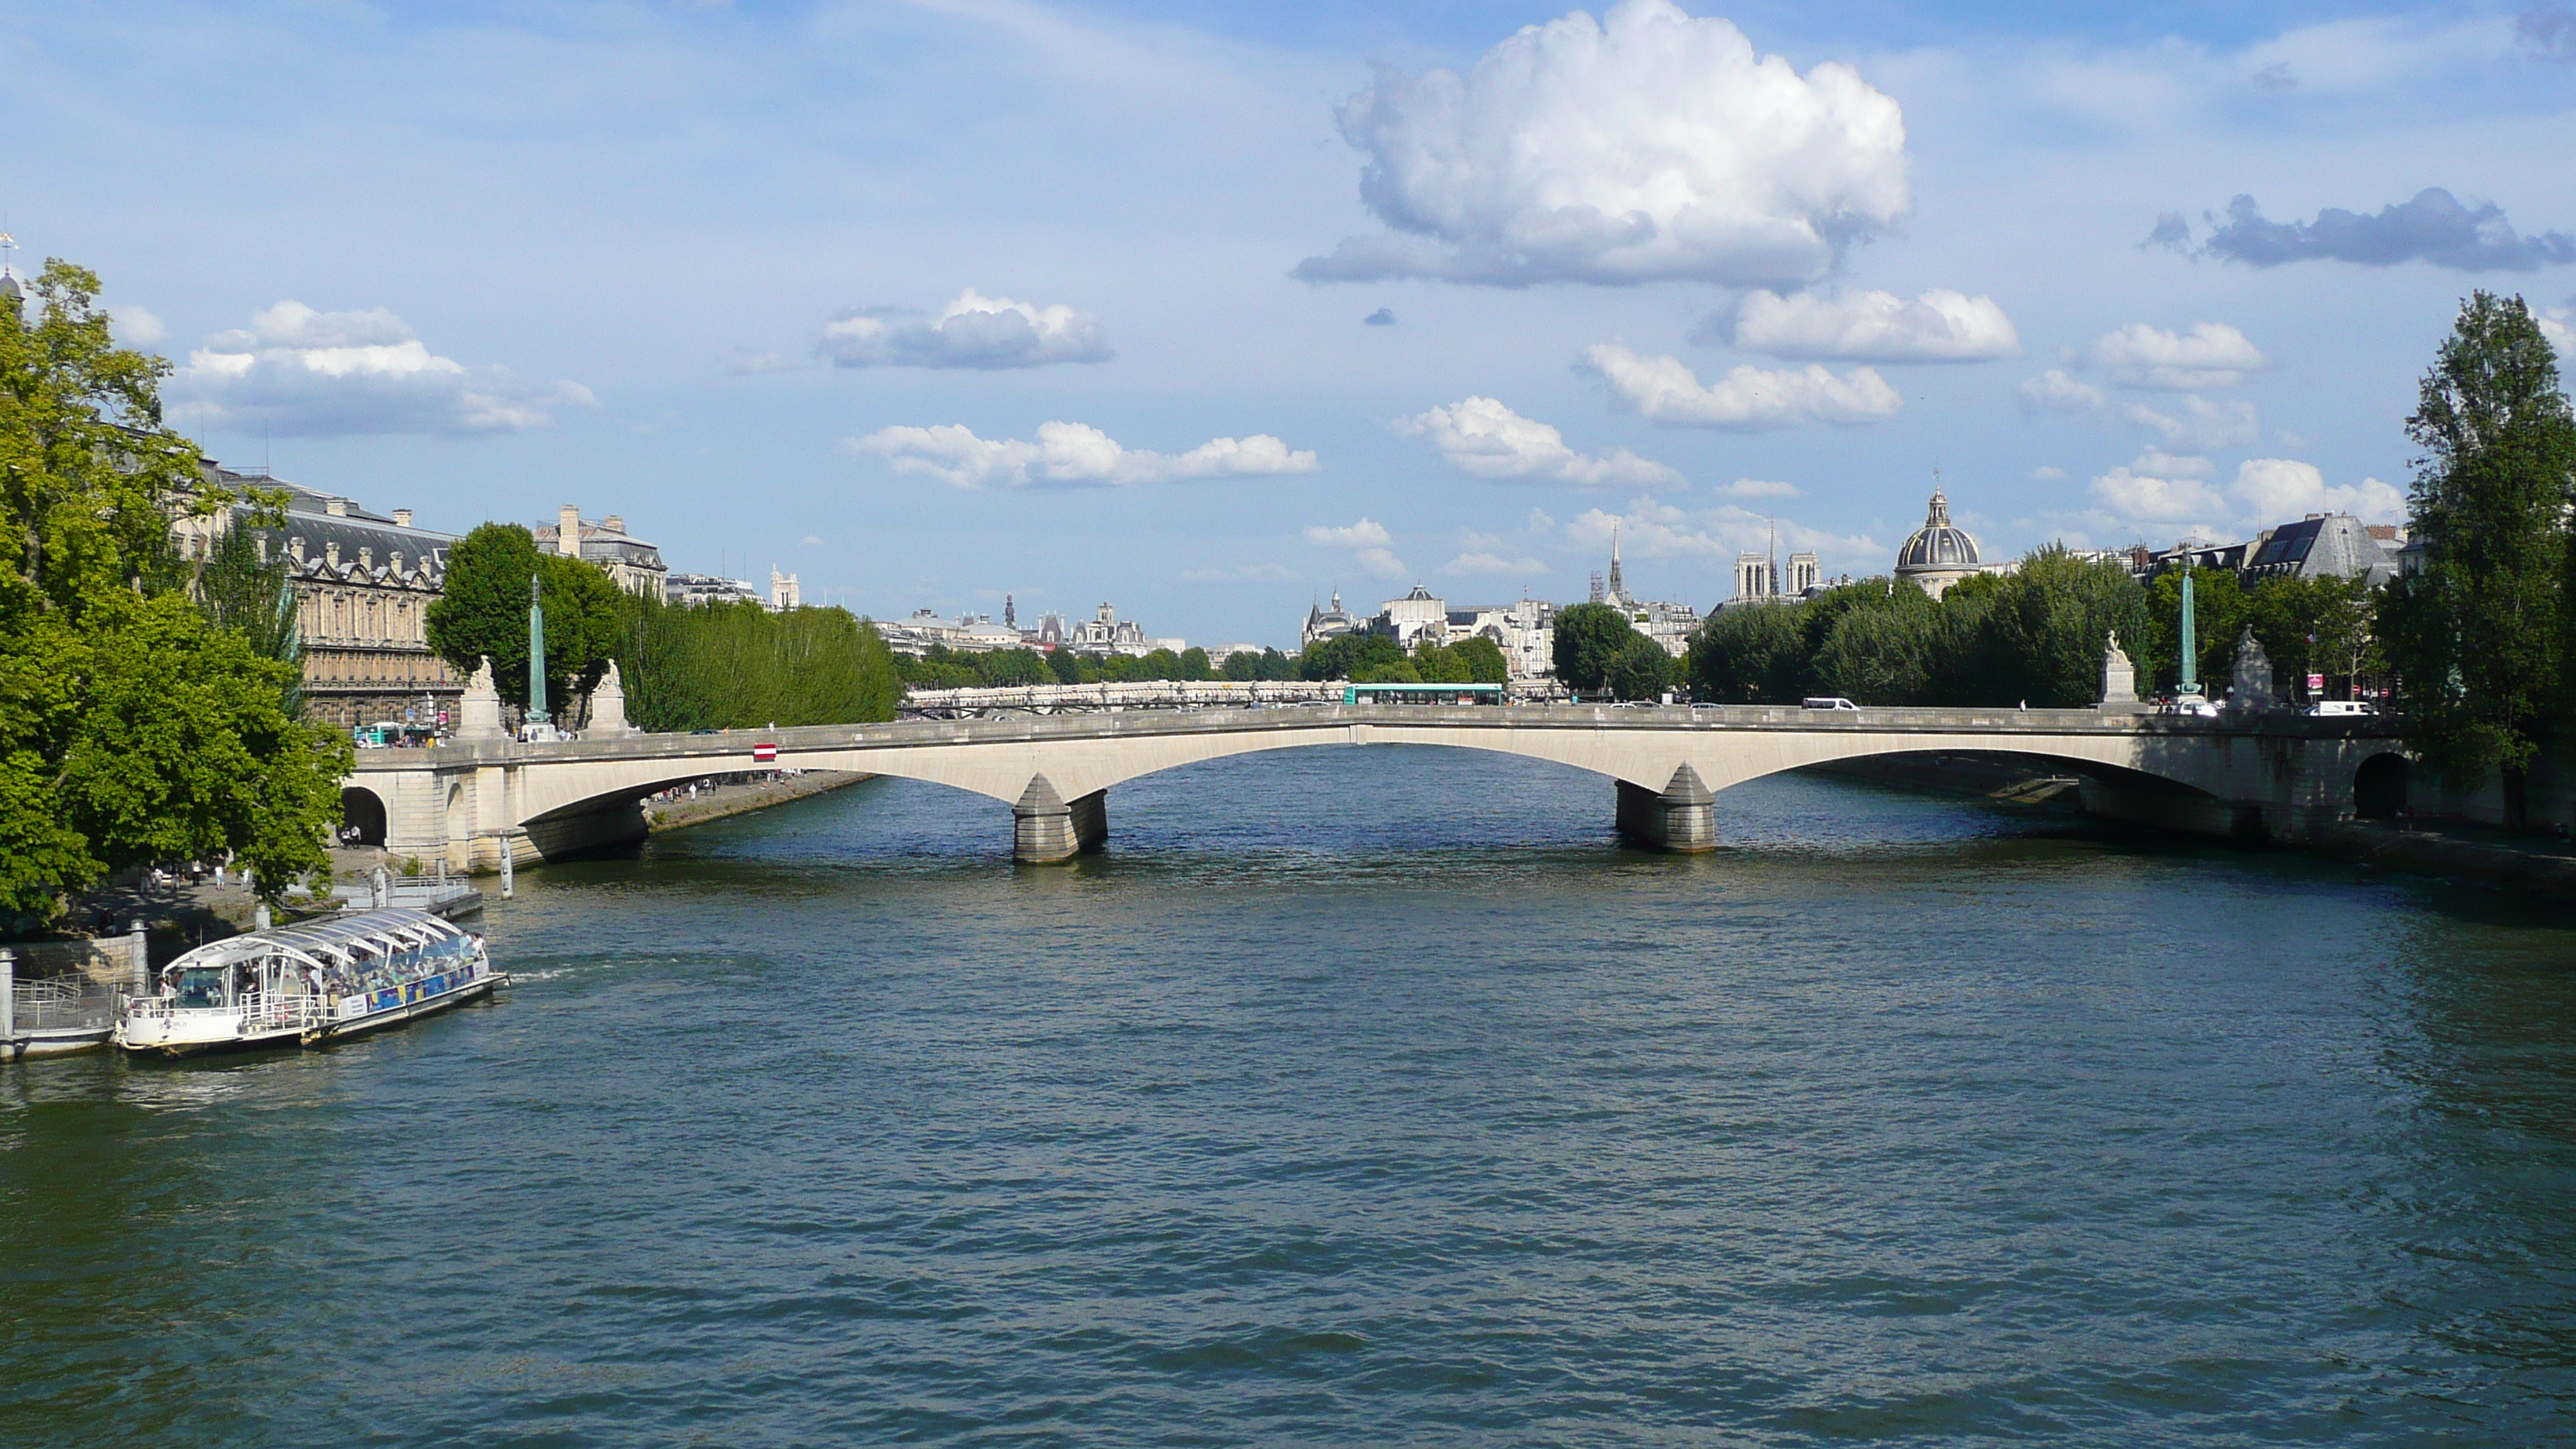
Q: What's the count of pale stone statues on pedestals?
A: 4